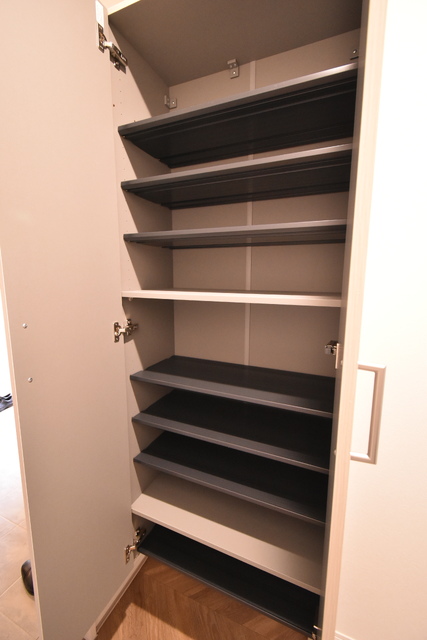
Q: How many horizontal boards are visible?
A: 9